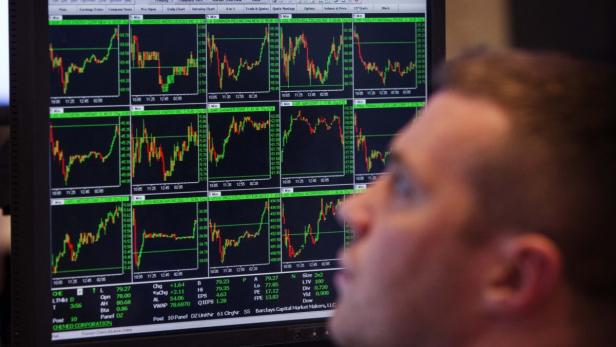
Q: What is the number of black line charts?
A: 14